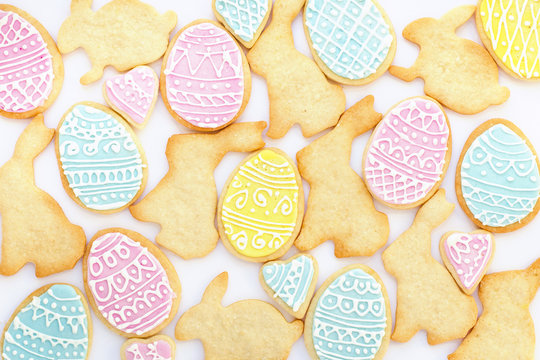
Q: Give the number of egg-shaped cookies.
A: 11